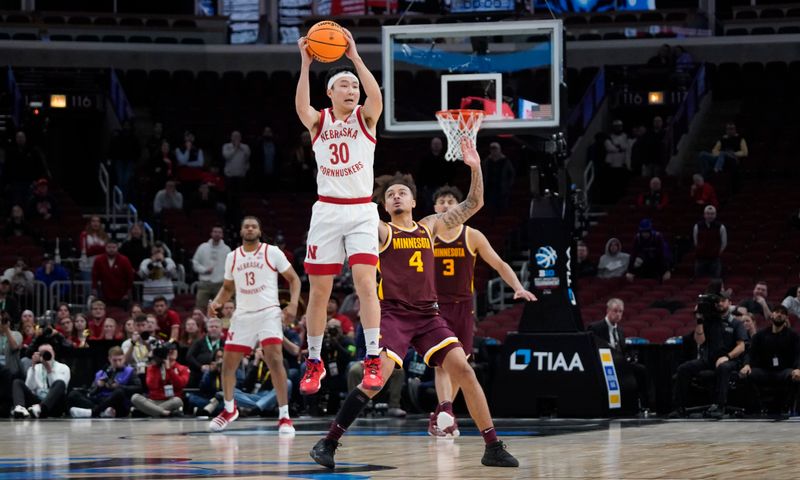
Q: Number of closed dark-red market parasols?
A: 0